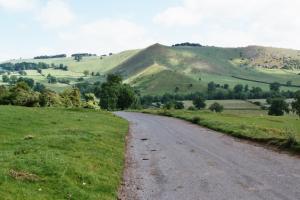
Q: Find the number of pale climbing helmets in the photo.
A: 0